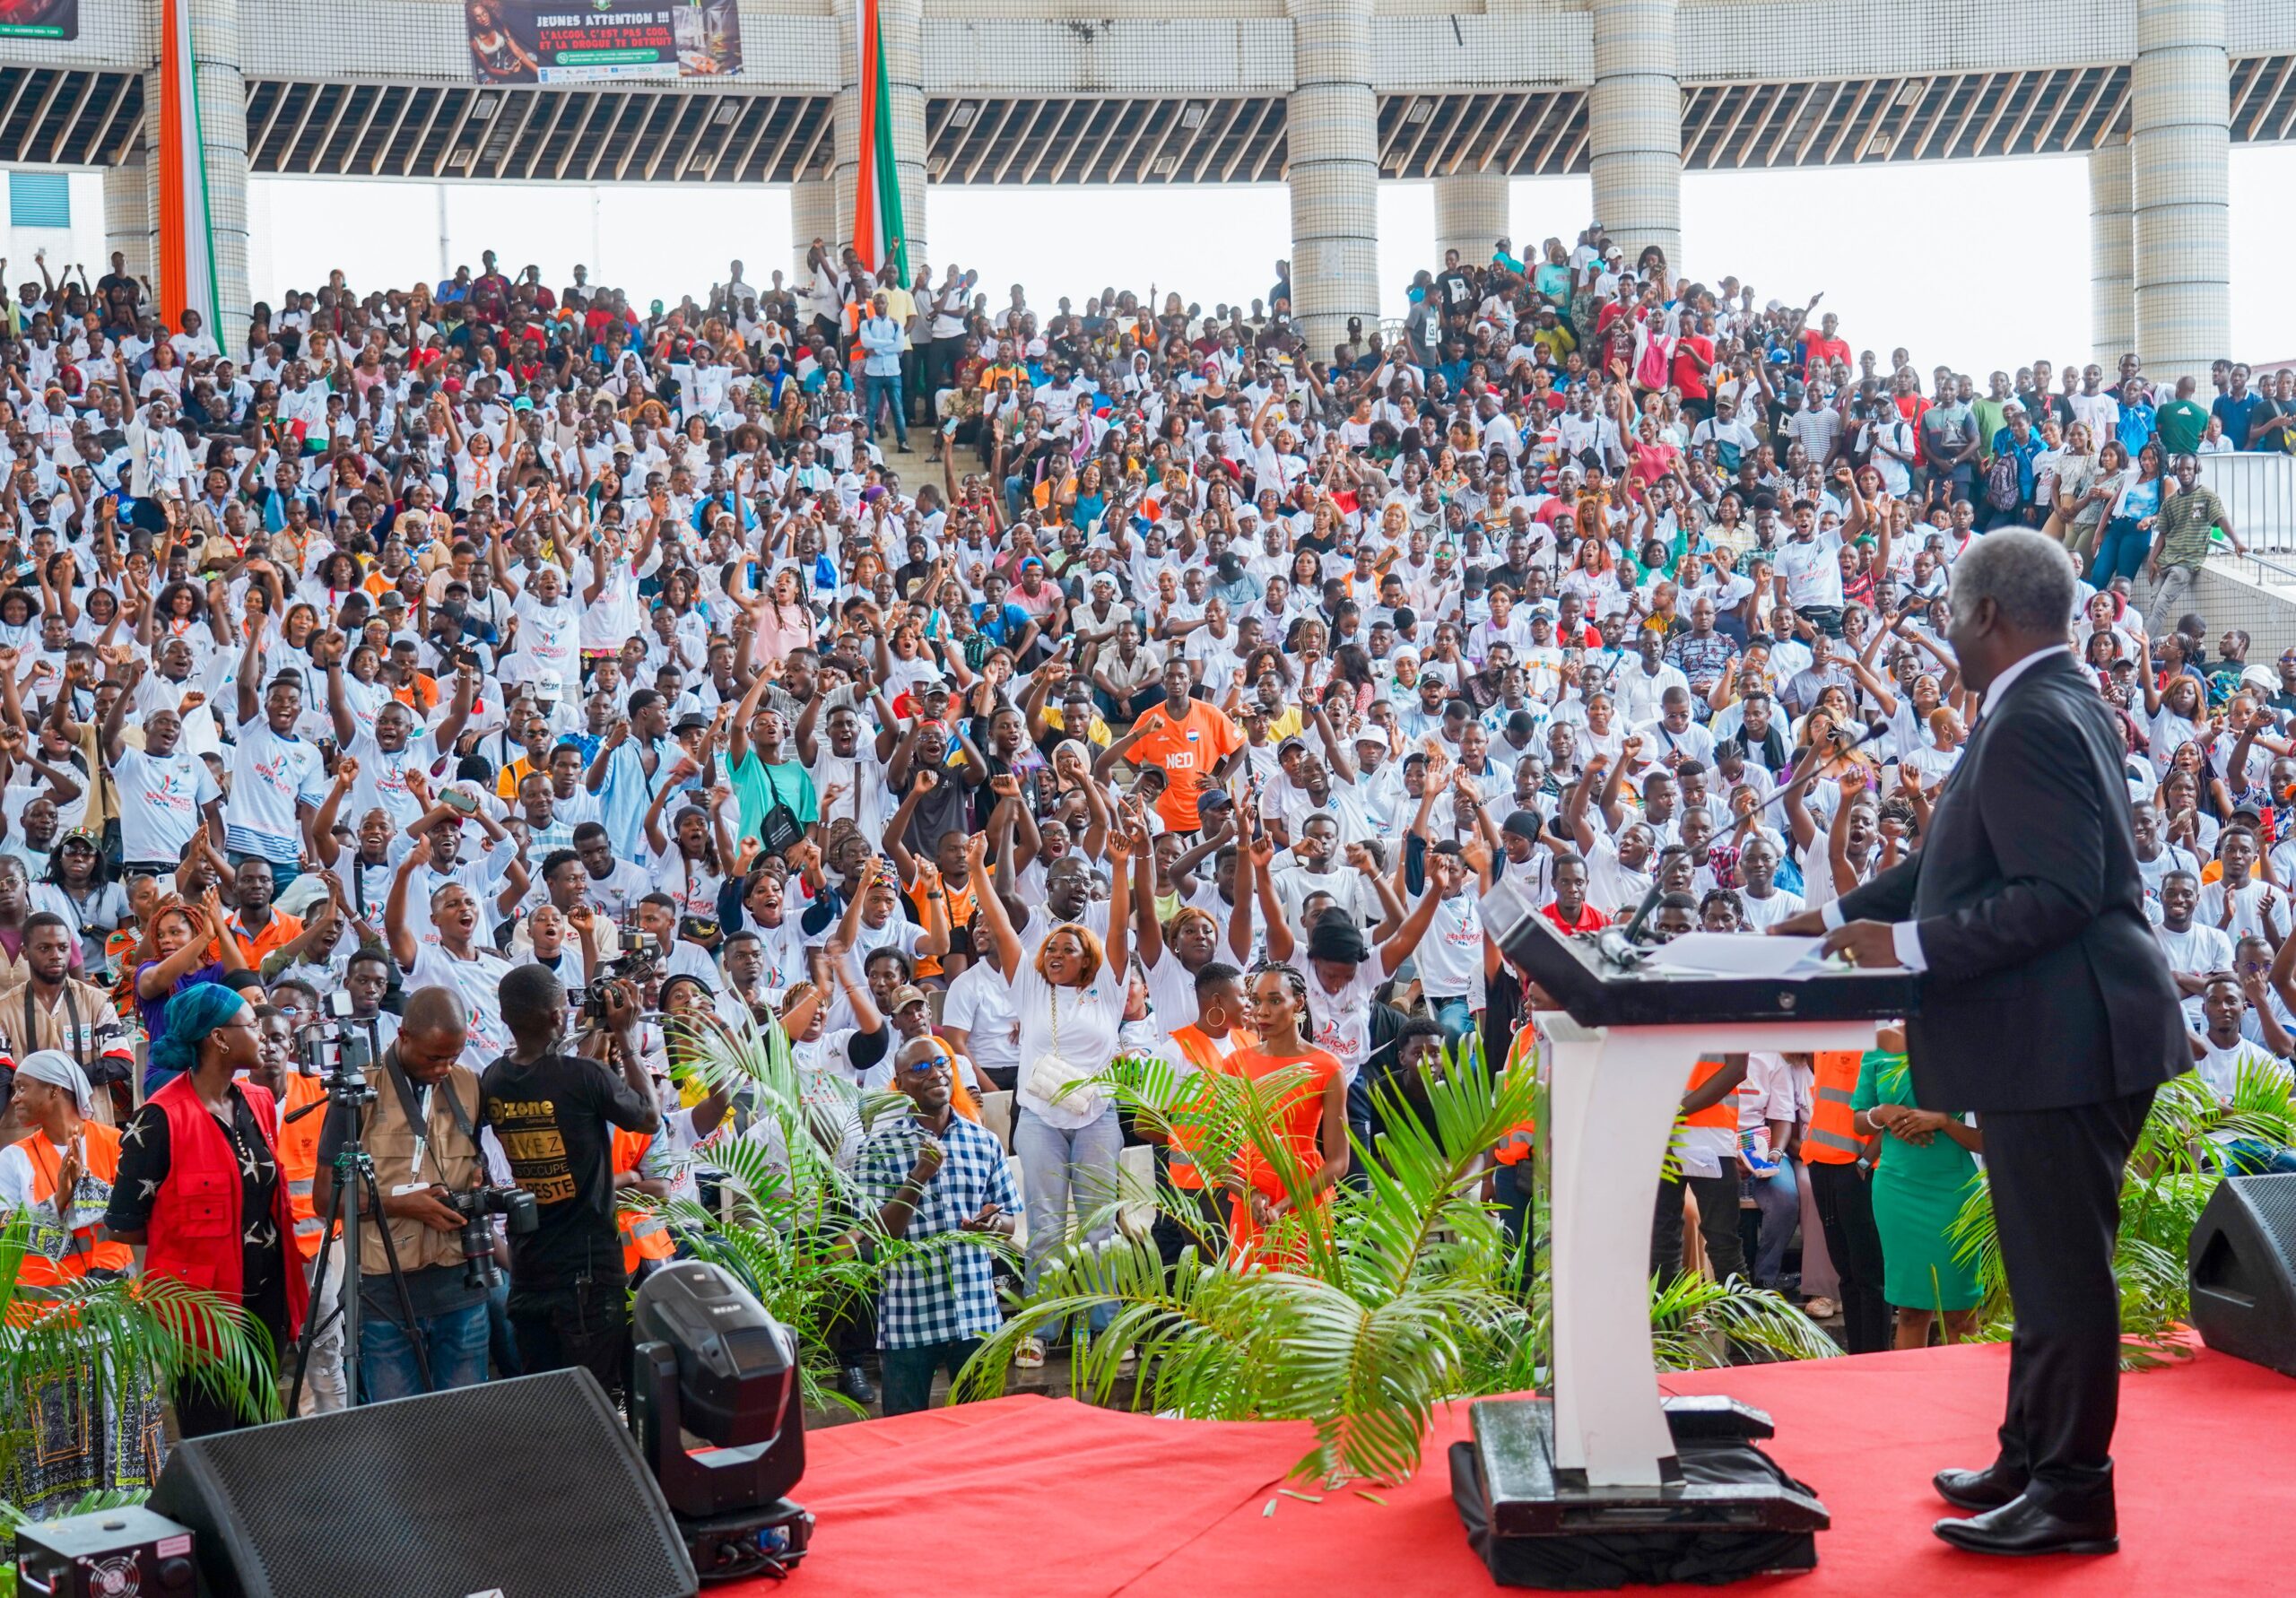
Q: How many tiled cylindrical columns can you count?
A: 9